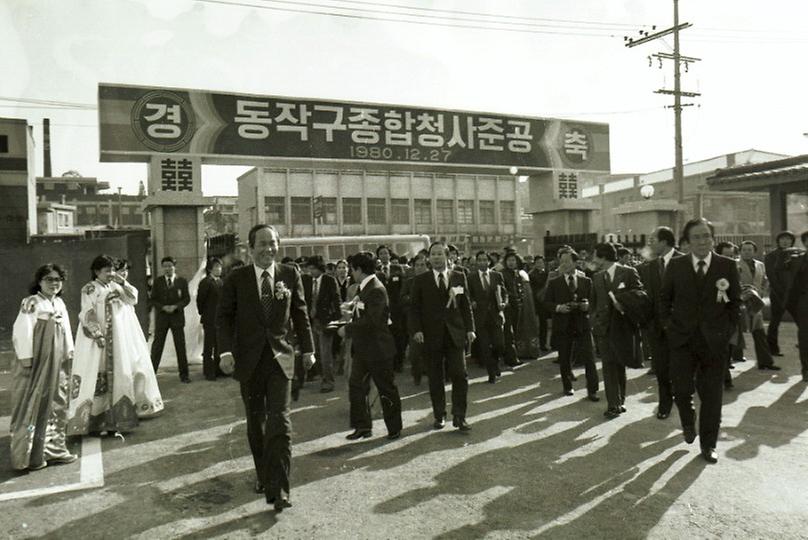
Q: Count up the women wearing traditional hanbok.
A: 3